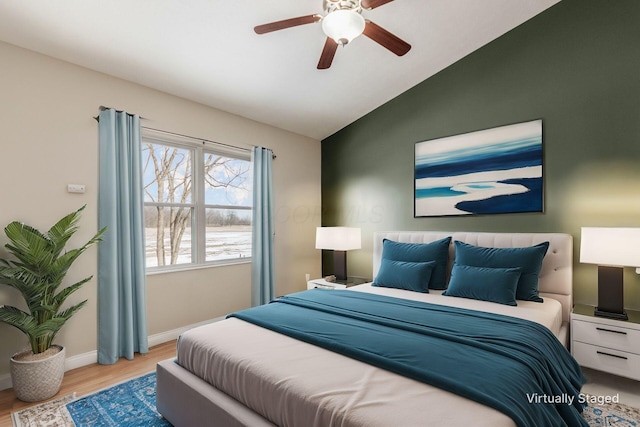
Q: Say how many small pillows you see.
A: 2